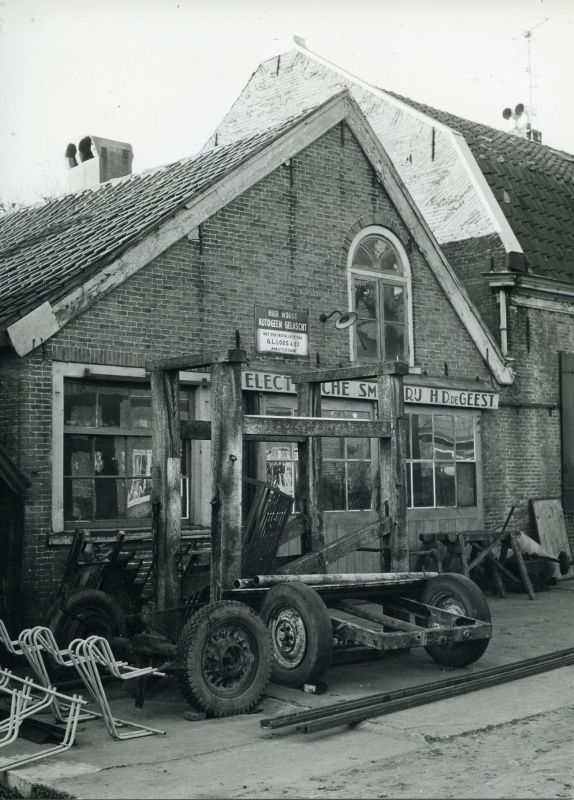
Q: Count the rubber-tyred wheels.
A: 4